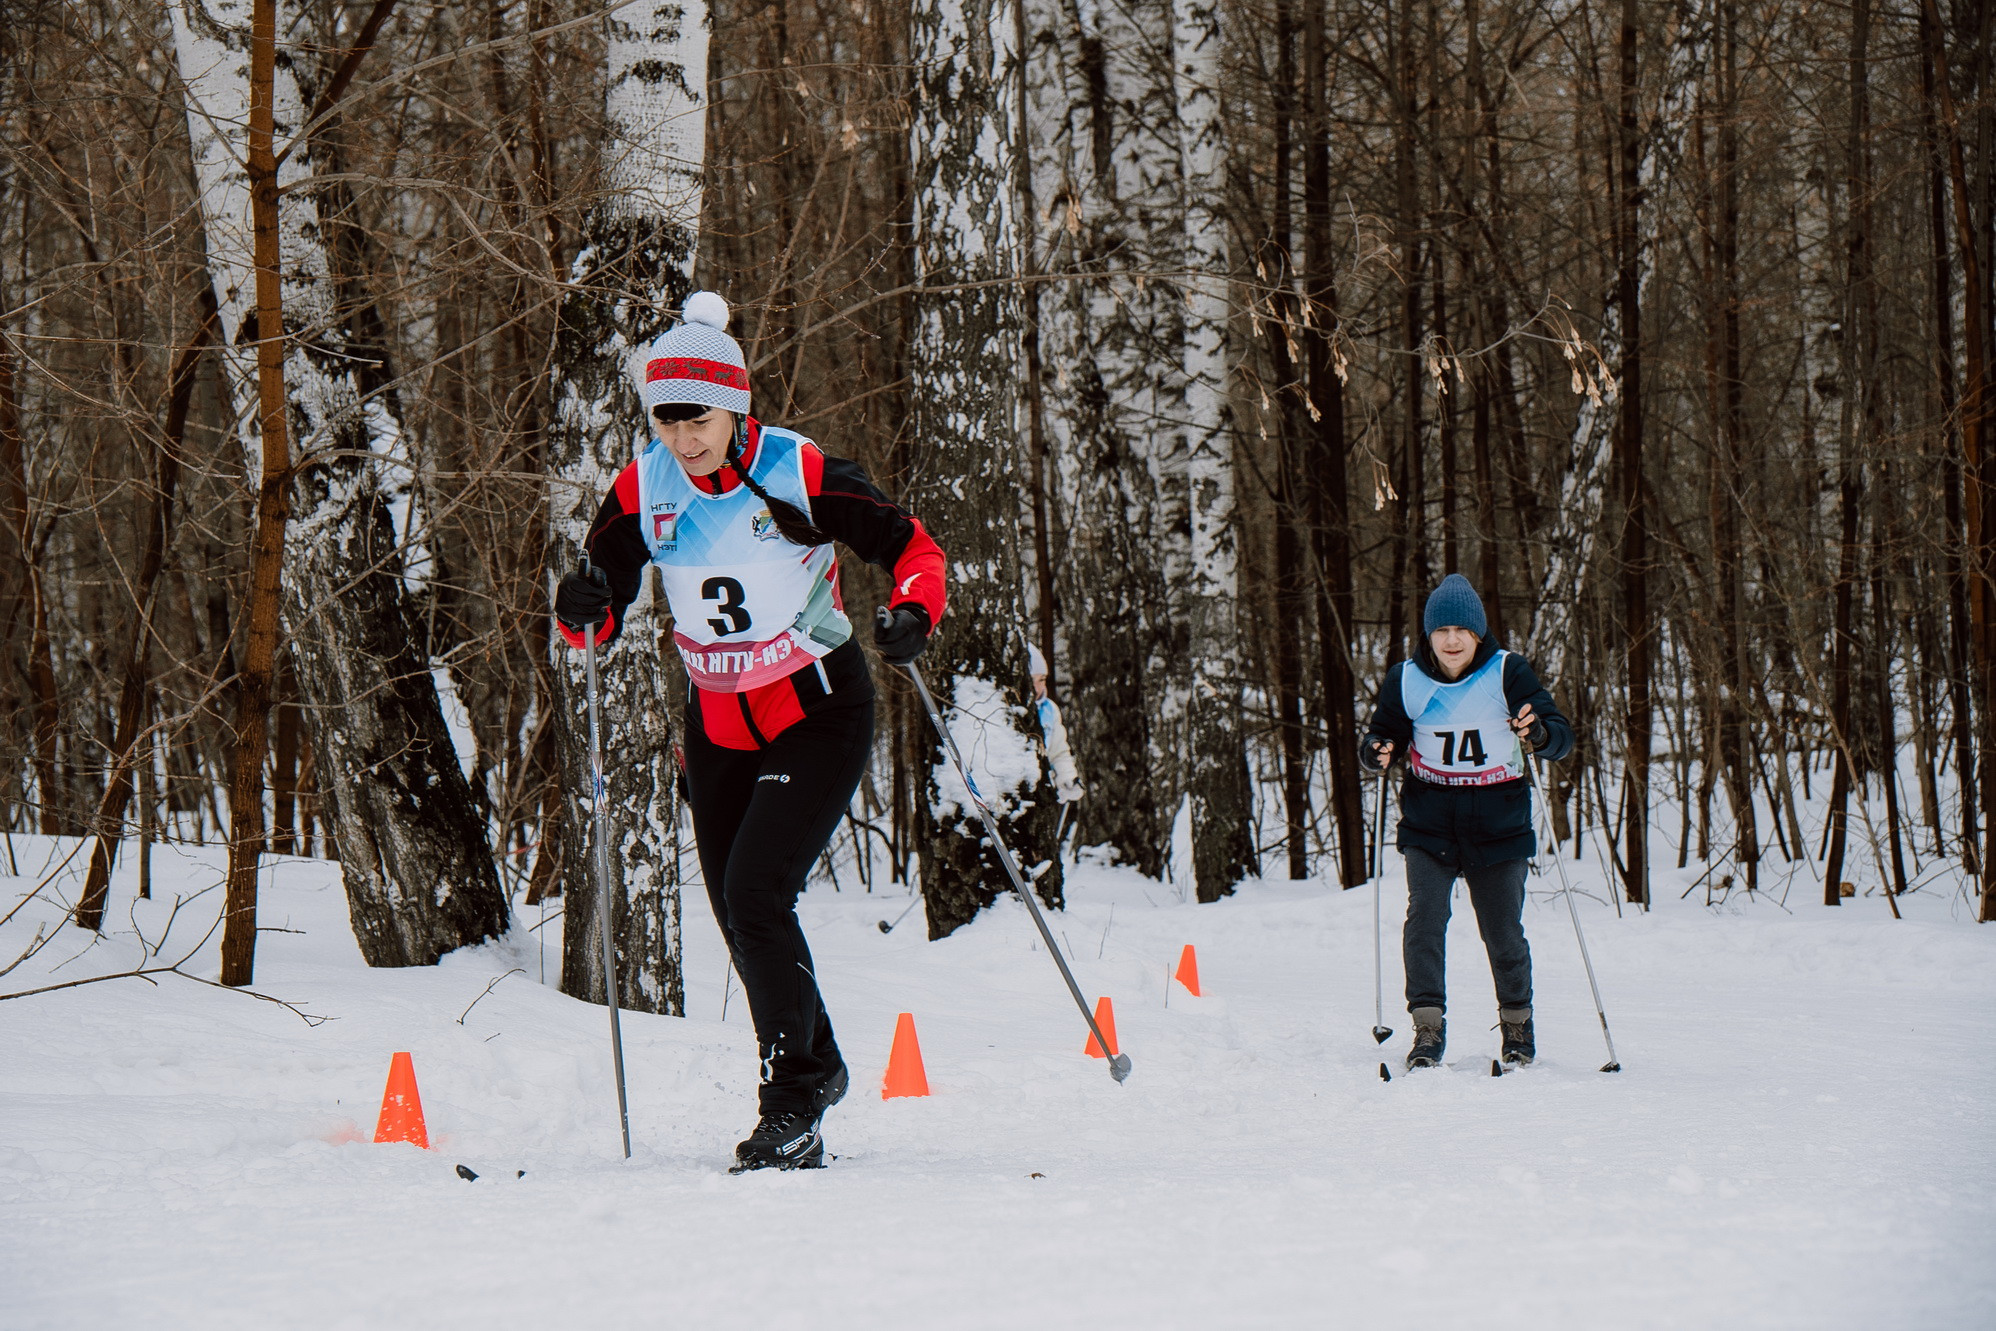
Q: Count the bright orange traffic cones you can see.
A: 4